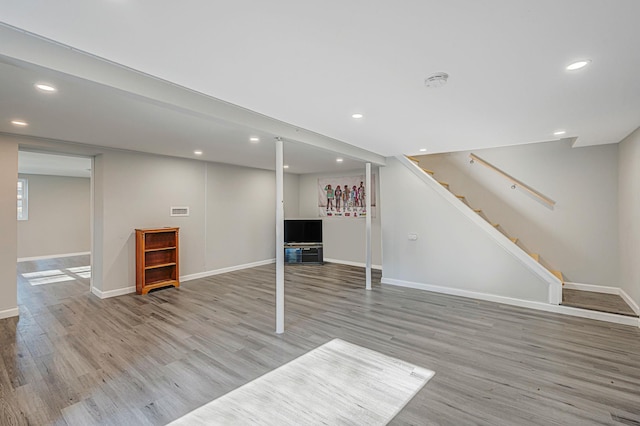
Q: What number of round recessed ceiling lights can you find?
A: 10